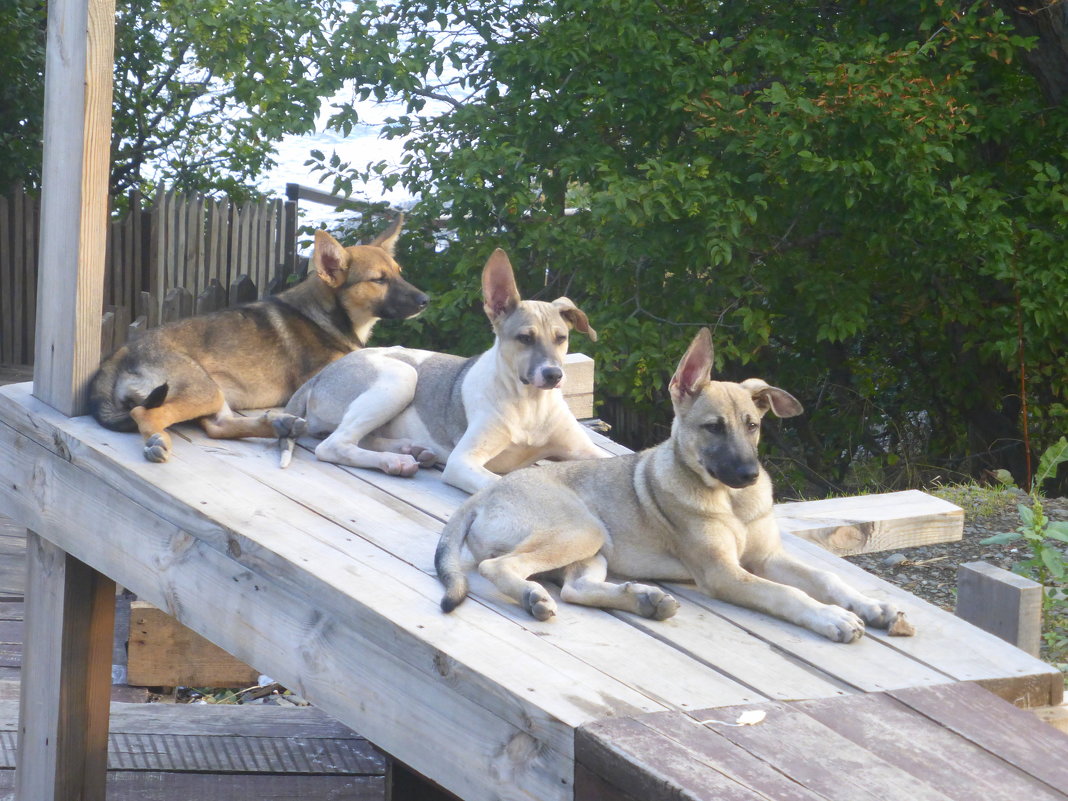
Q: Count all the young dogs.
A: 3